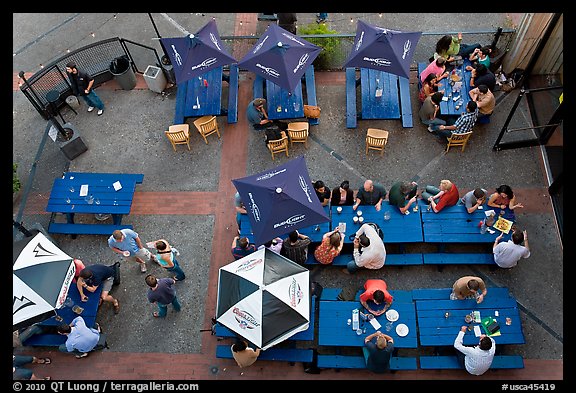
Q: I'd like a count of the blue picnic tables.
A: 12